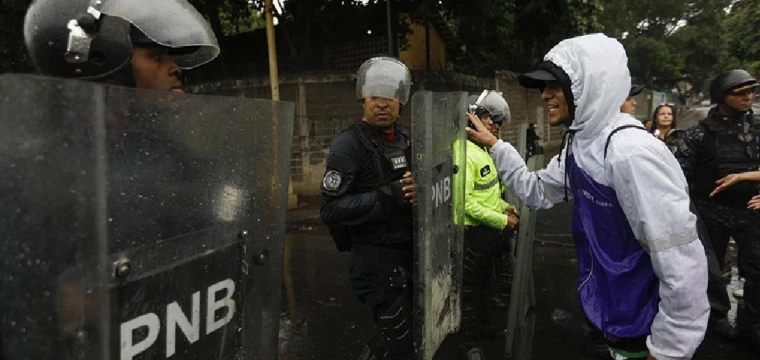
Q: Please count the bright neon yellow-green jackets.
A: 1